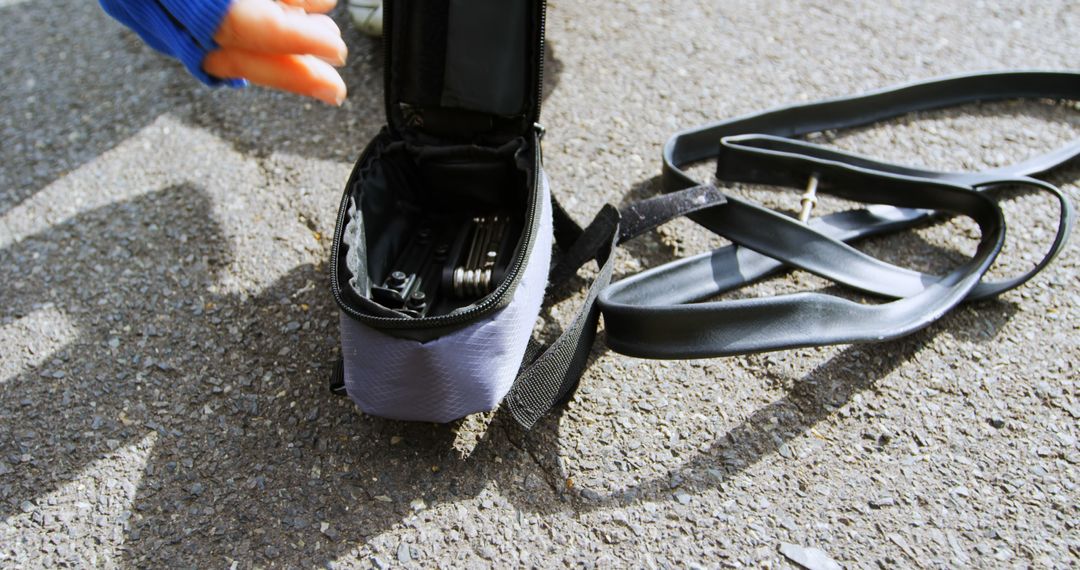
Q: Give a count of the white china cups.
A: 0